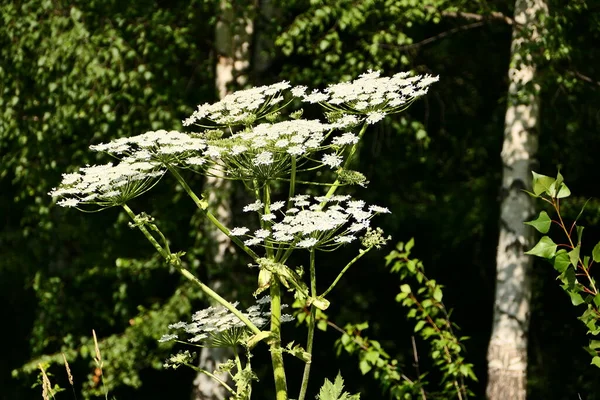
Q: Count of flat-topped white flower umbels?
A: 7